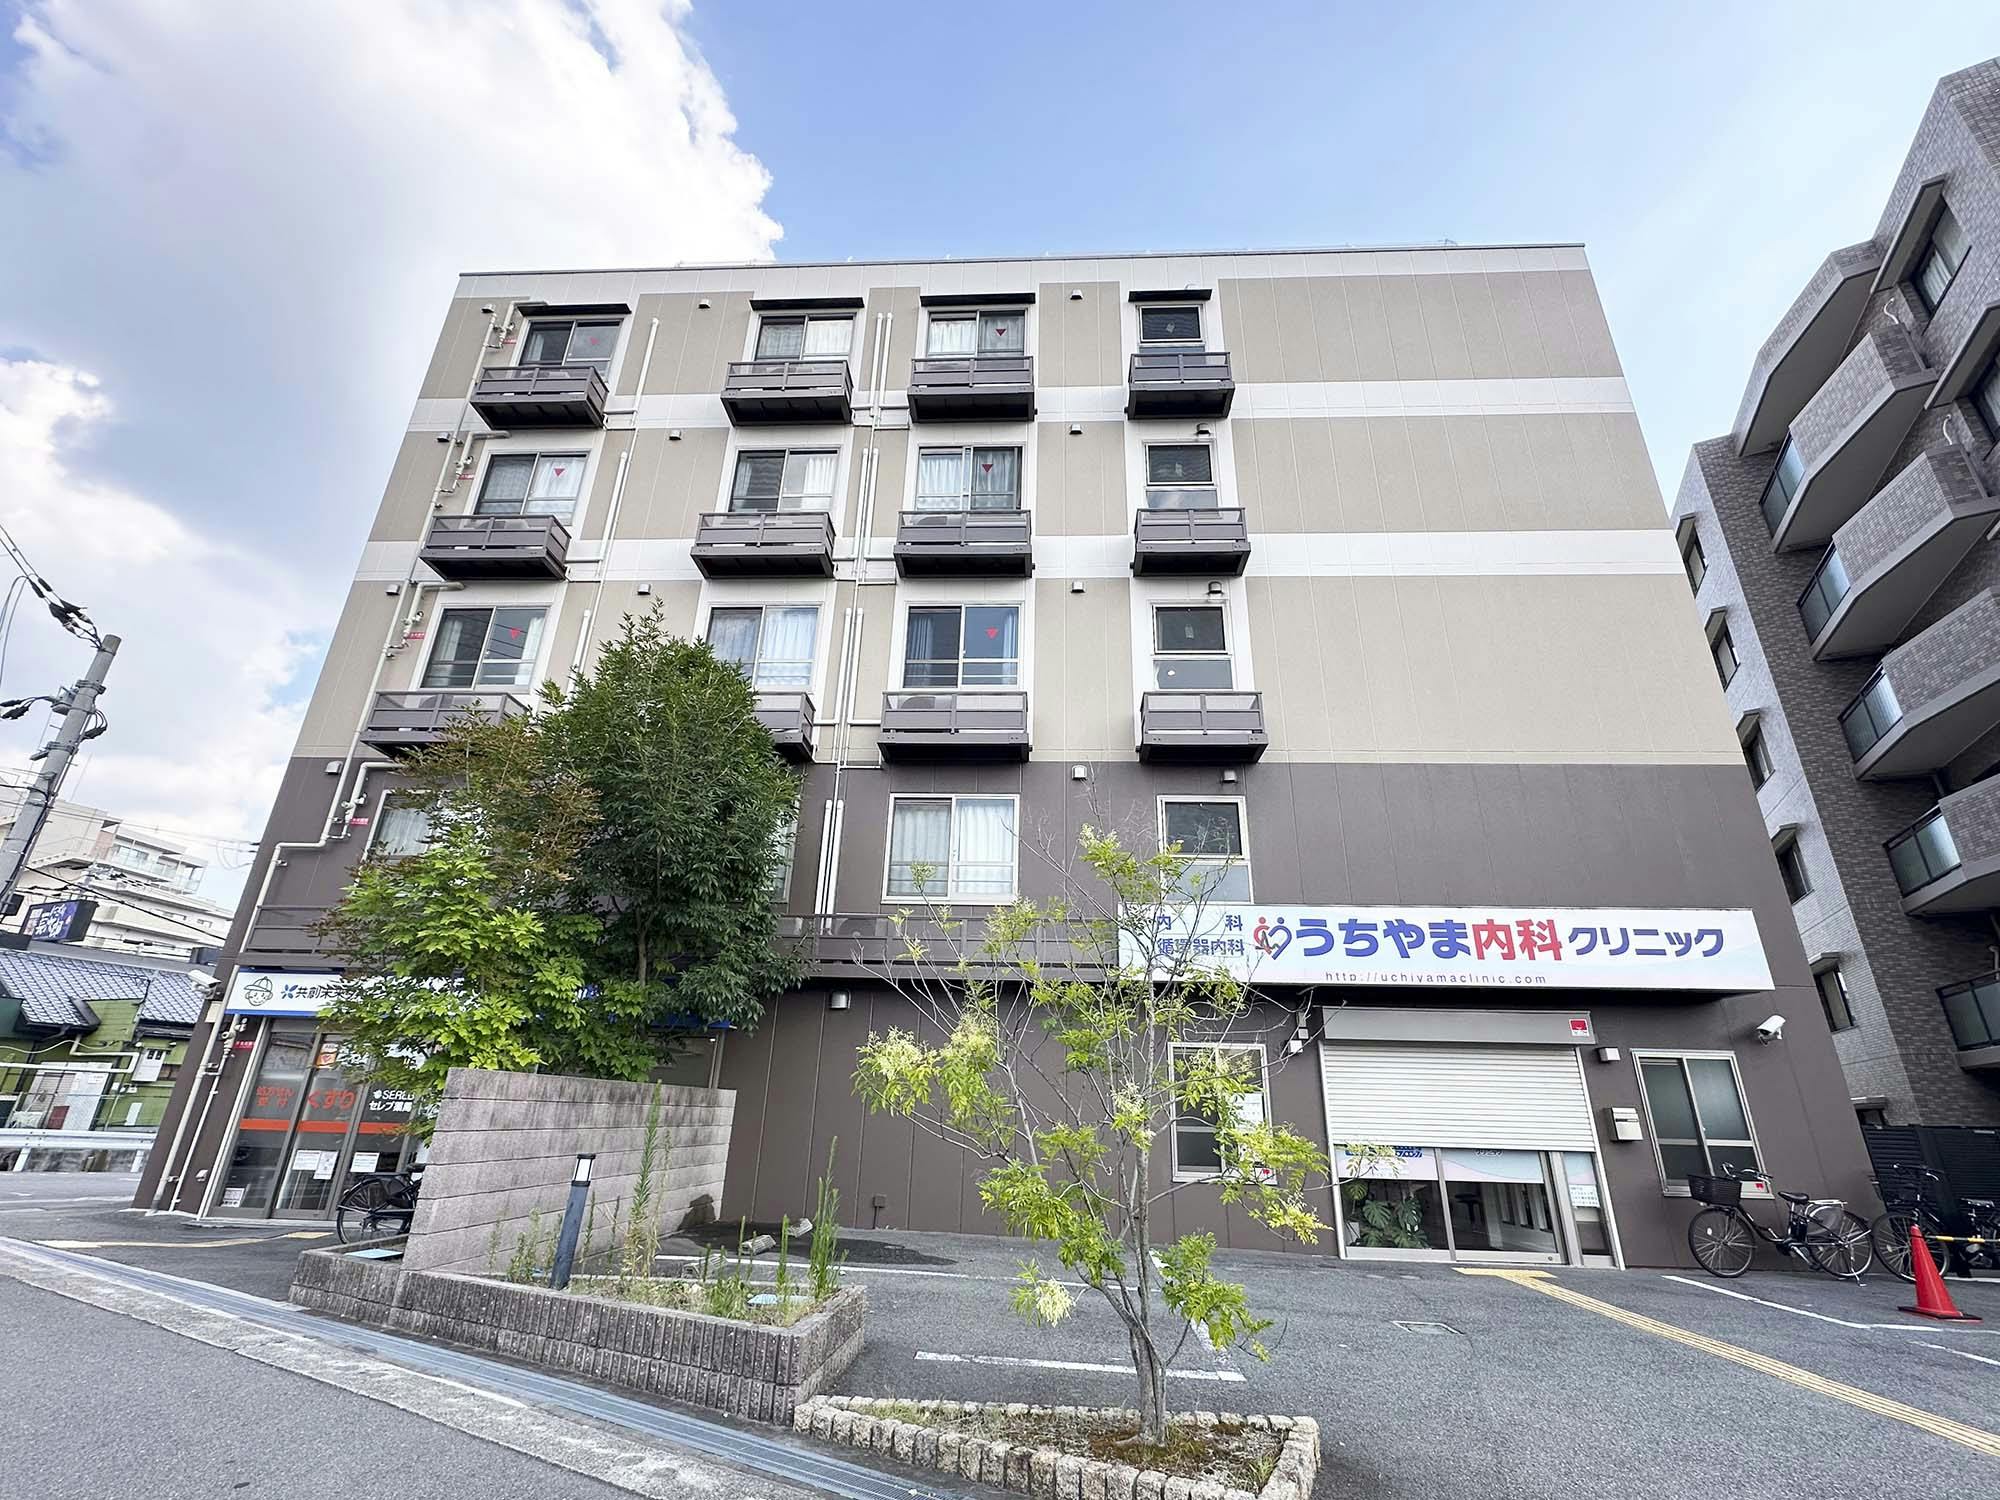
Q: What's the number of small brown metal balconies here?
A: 12